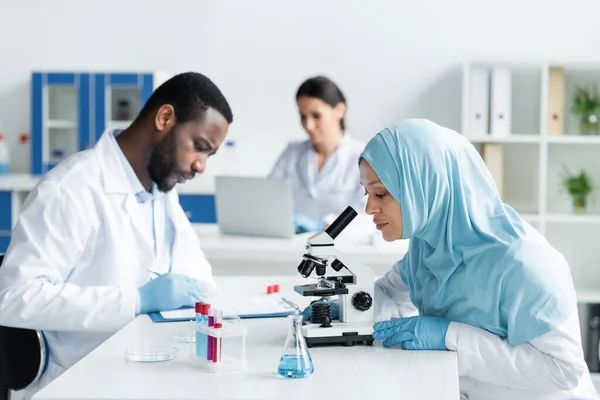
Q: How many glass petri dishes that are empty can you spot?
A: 2